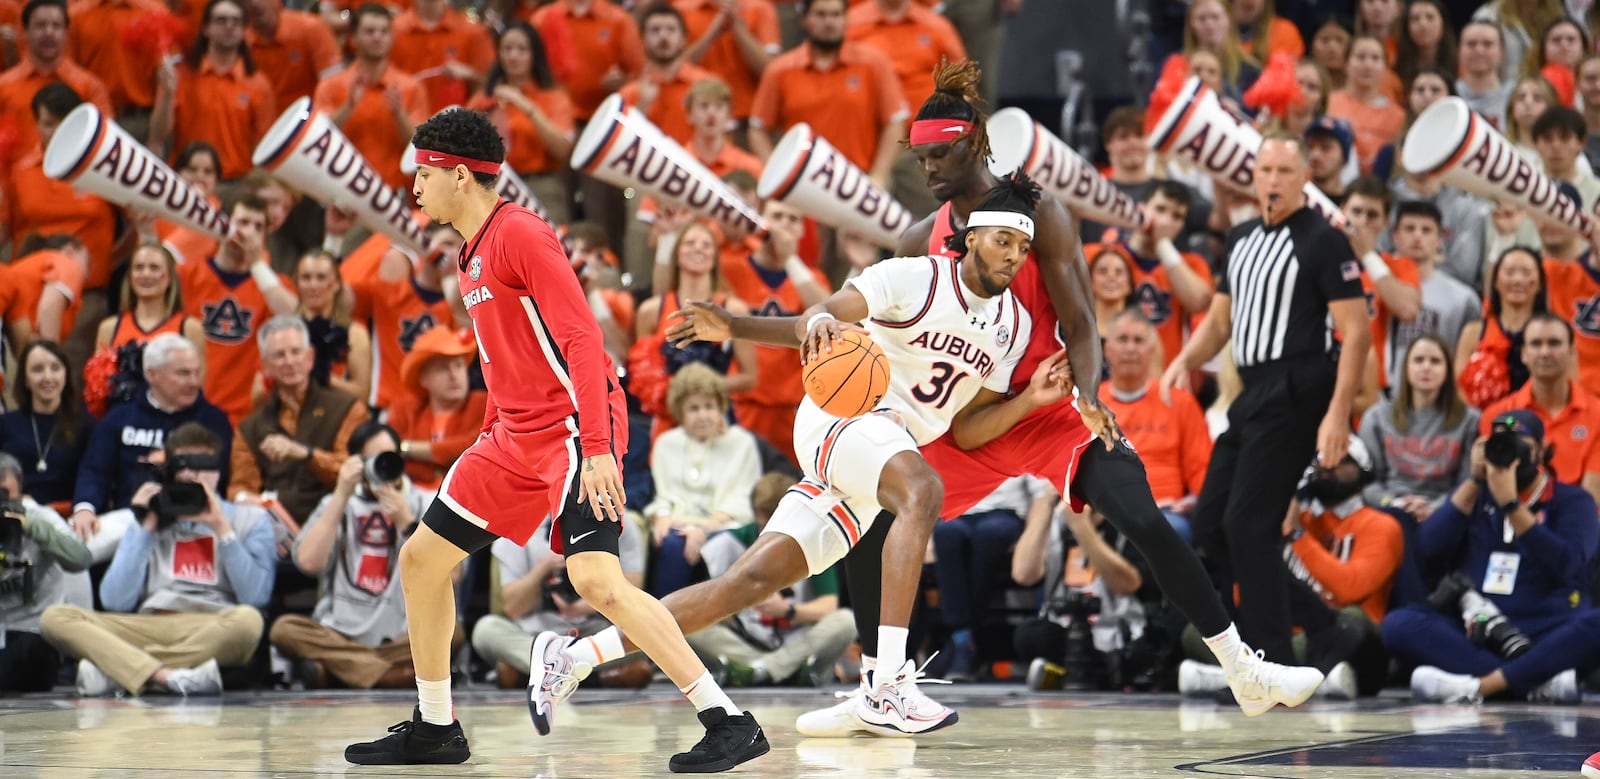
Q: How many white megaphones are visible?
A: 8